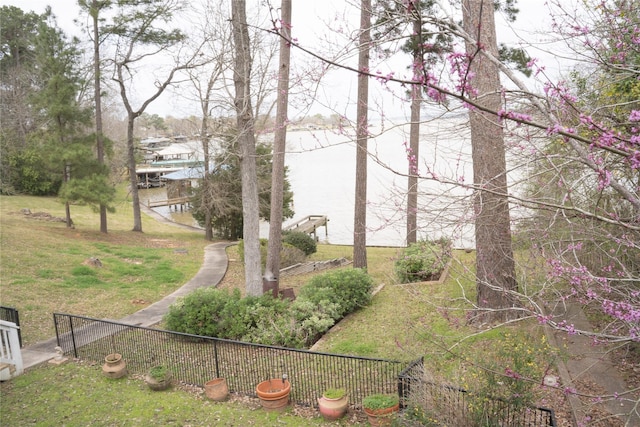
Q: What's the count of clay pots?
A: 6